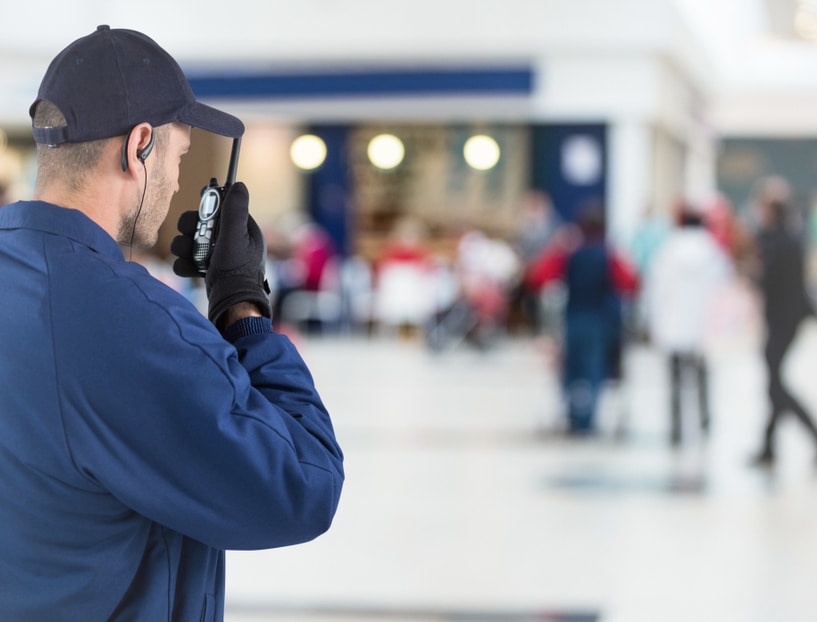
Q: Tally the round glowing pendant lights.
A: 3